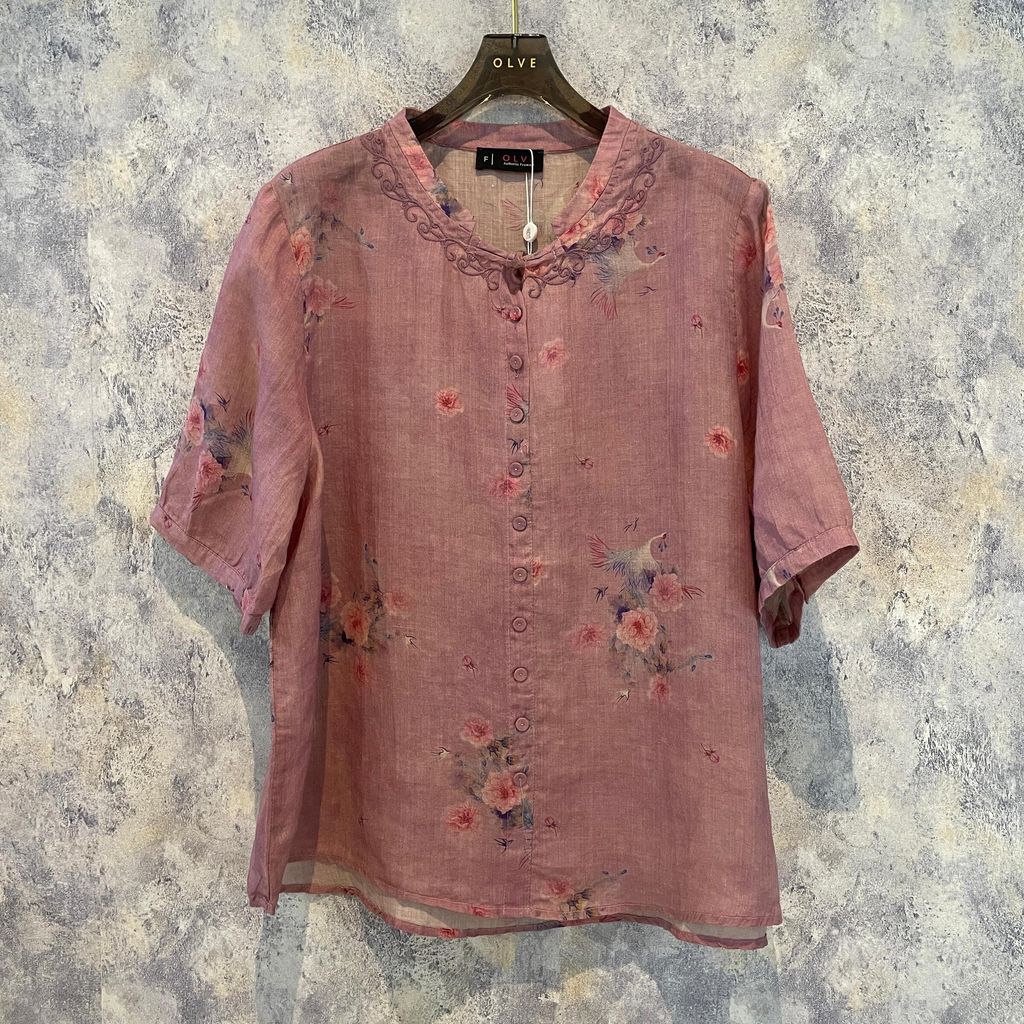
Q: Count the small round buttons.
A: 10